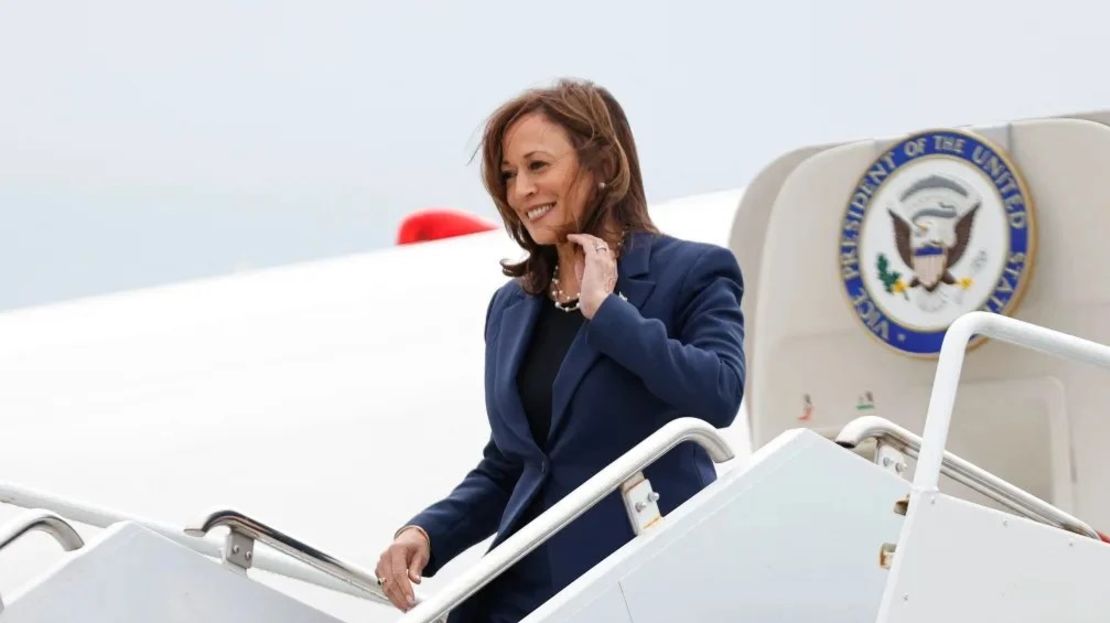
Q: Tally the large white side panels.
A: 3